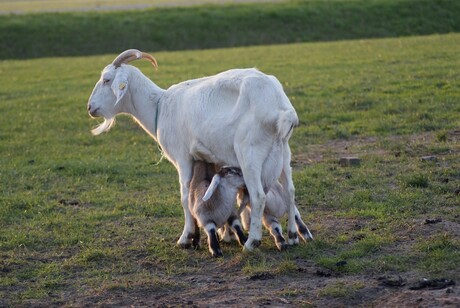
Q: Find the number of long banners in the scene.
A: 0